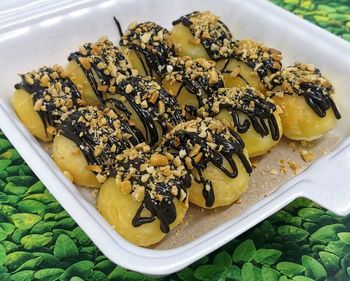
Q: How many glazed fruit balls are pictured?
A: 12